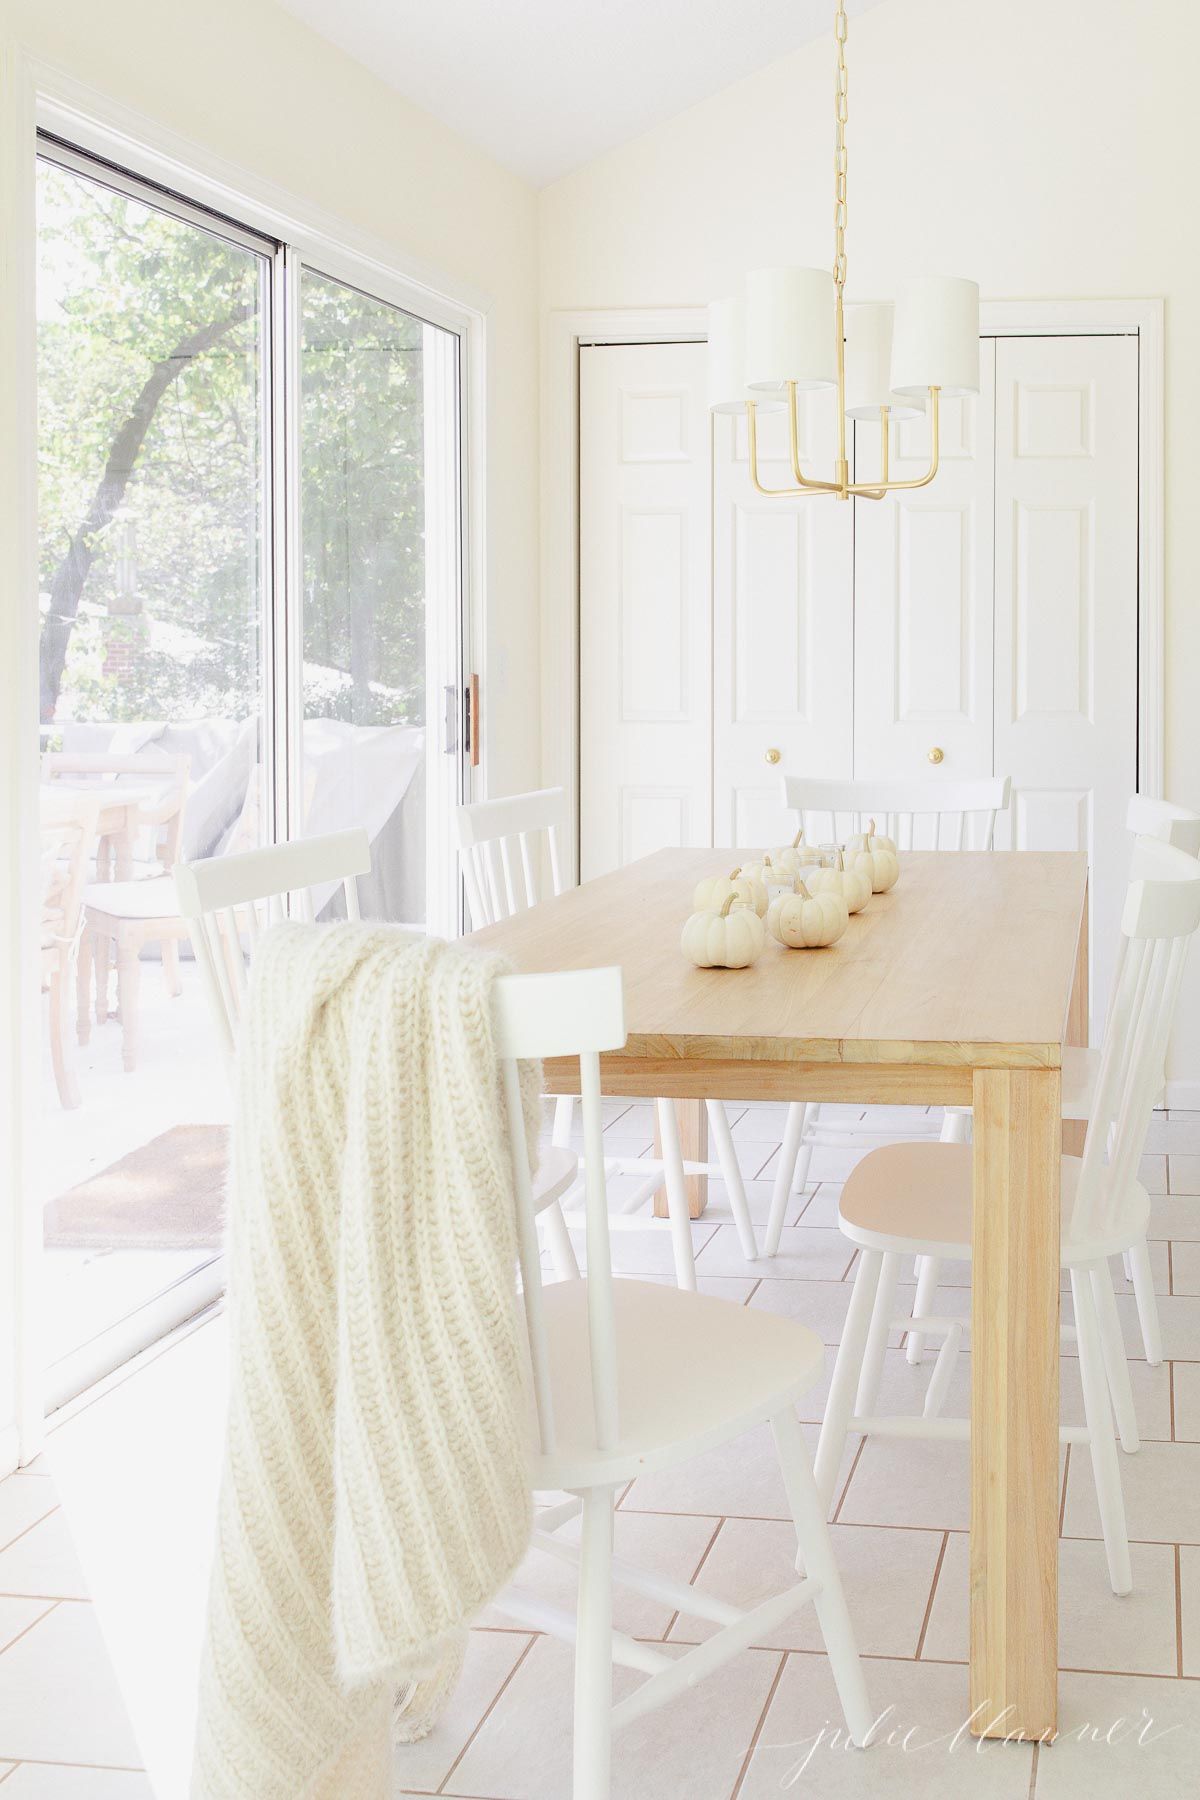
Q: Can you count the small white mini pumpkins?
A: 8